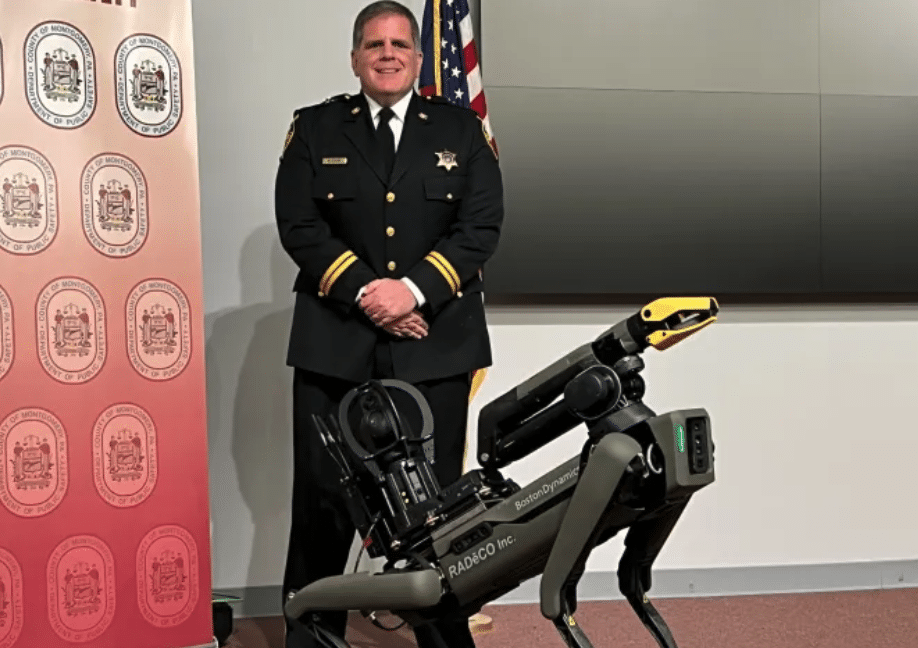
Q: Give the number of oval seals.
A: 13